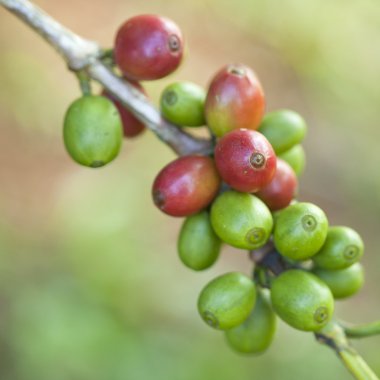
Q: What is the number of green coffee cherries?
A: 12